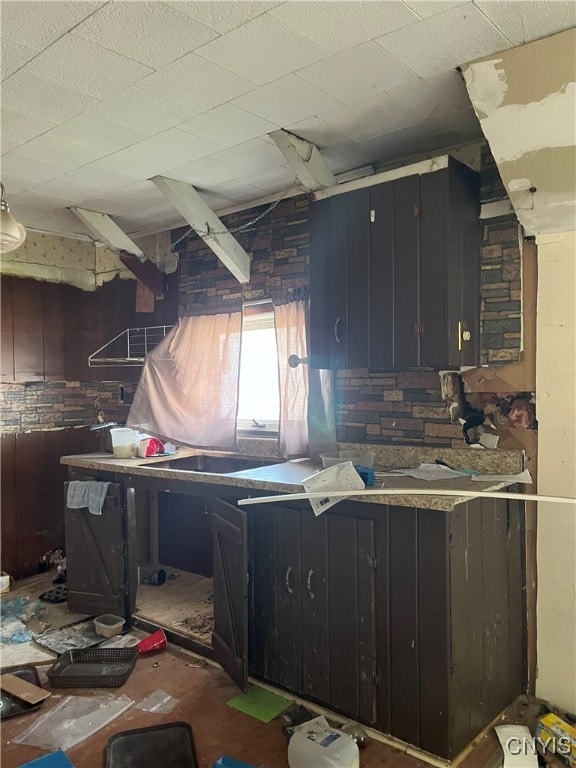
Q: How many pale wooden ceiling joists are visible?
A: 3